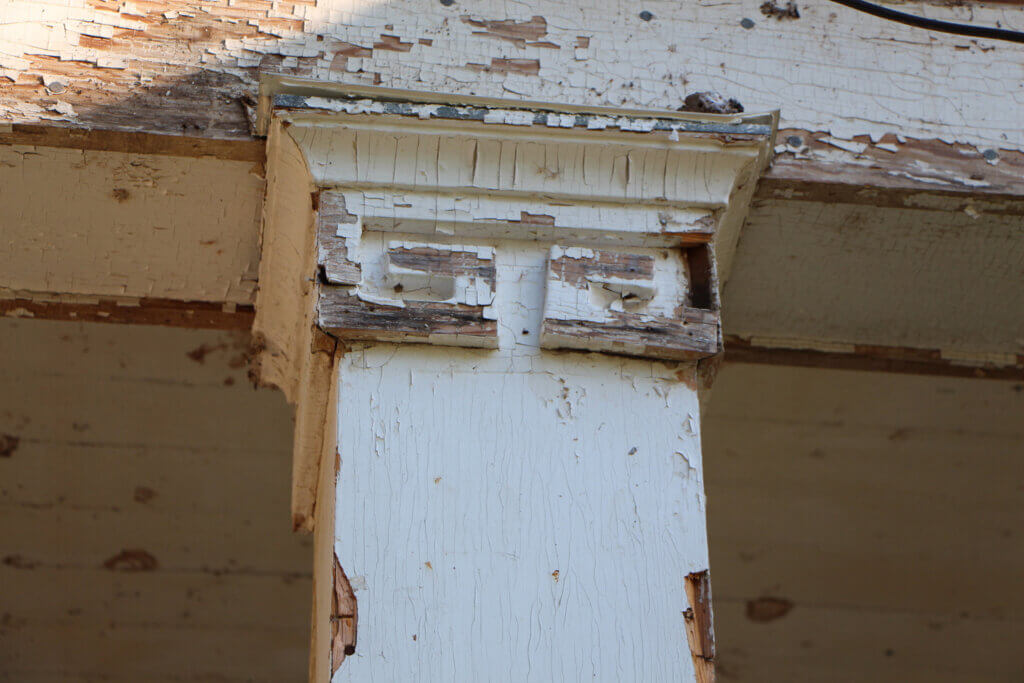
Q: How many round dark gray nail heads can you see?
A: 6